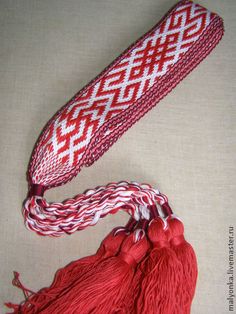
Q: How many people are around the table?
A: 0